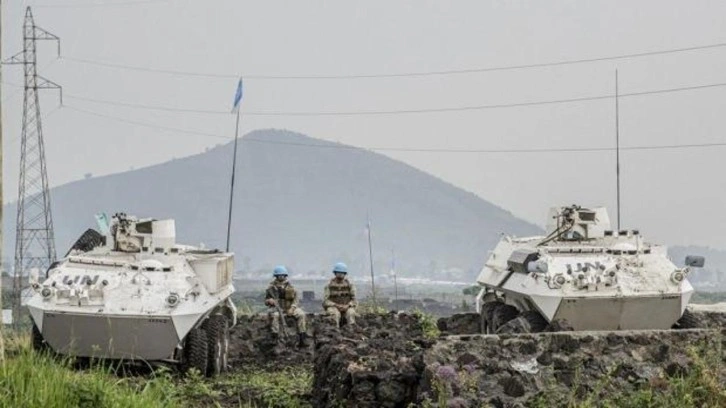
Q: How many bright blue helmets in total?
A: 2